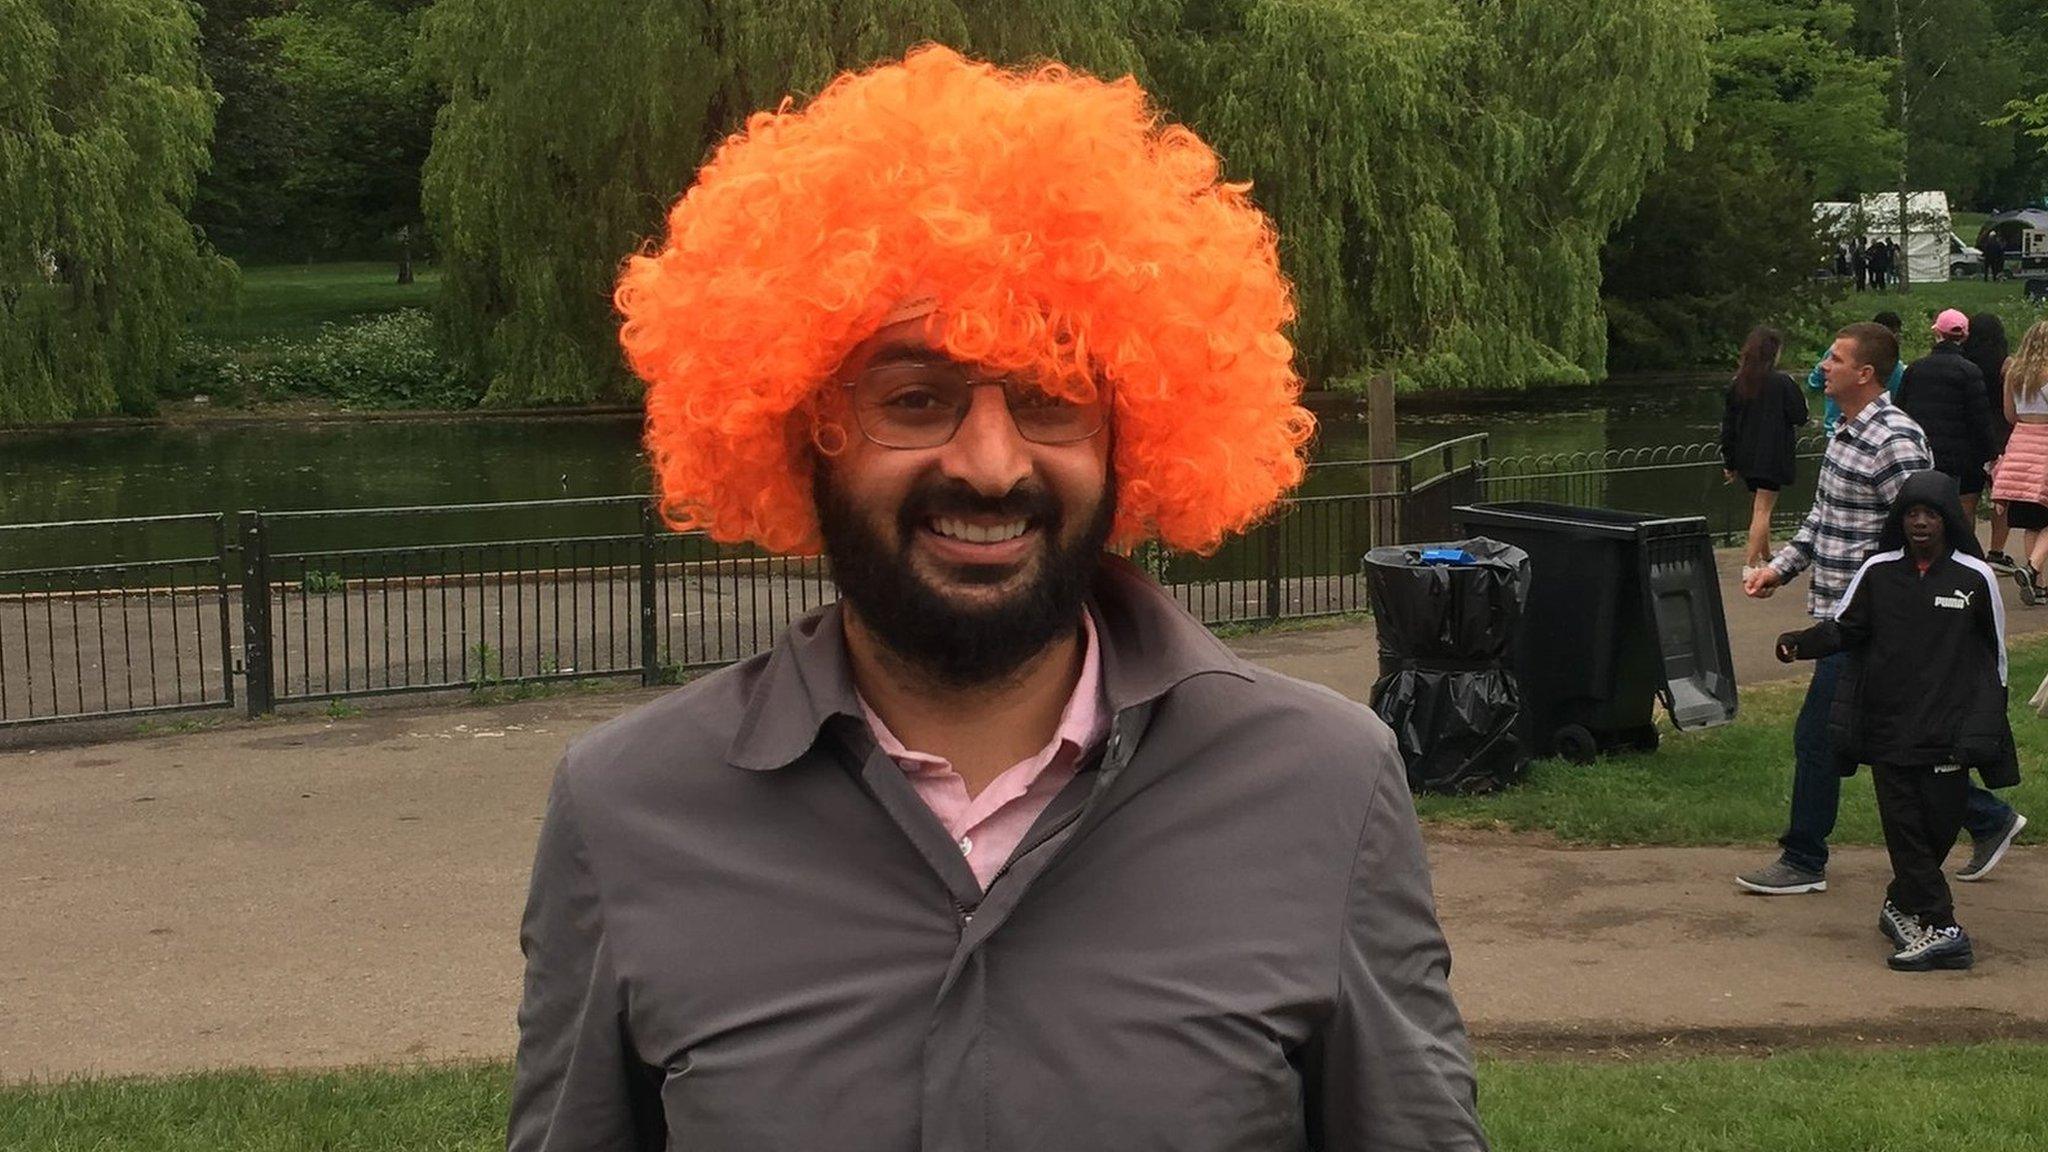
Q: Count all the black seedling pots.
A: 0